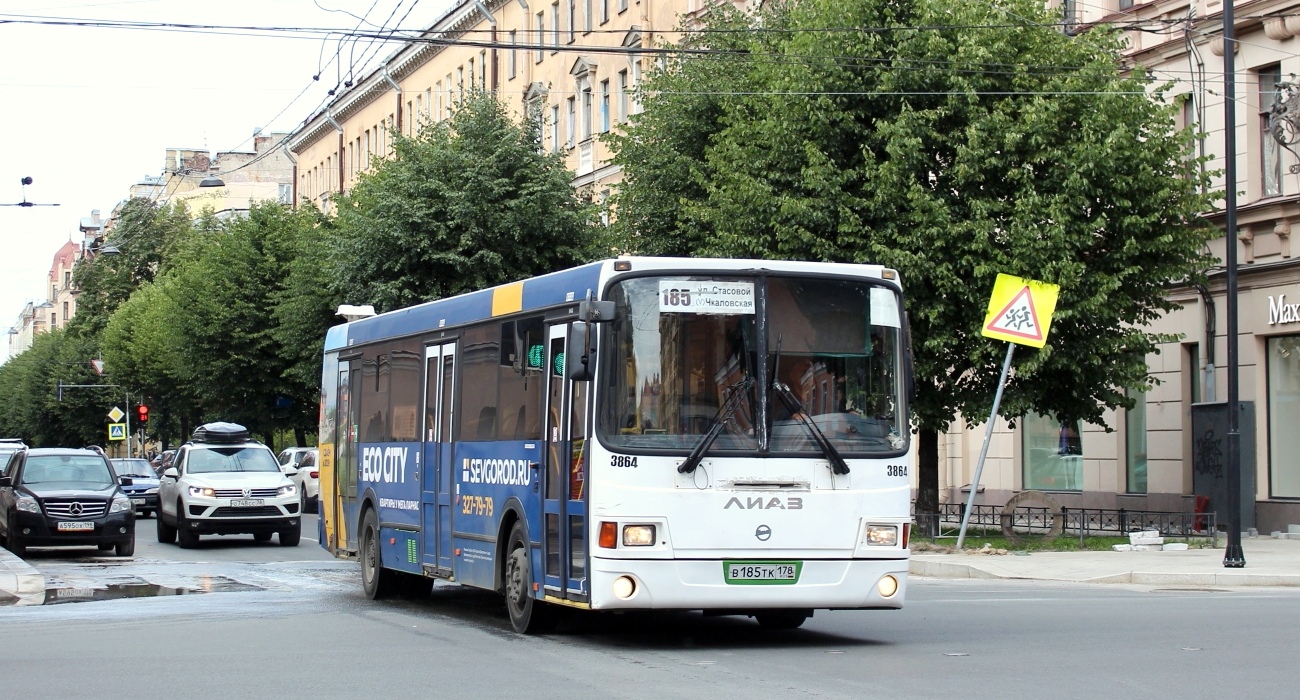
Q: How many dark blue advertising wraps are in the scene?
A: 1